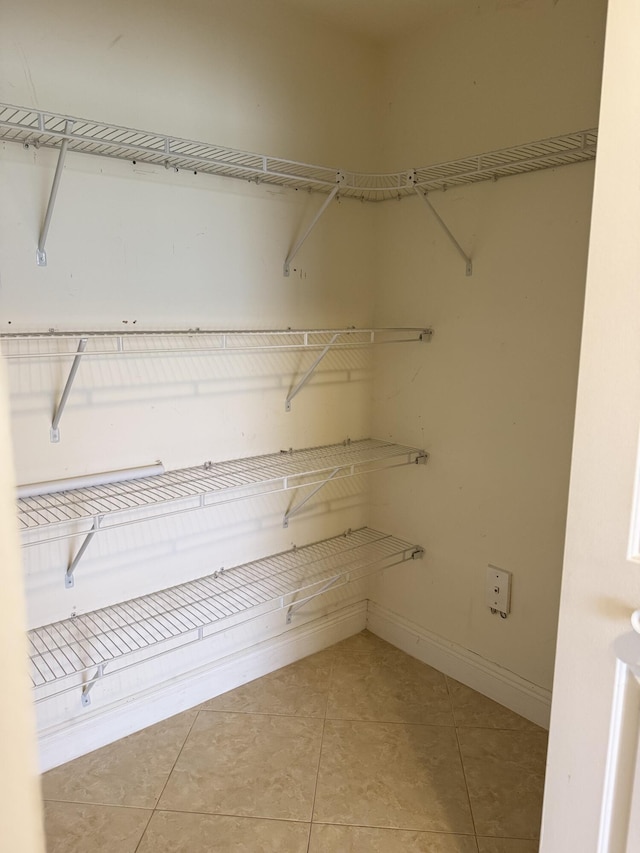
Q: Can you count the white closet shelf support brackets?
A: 9